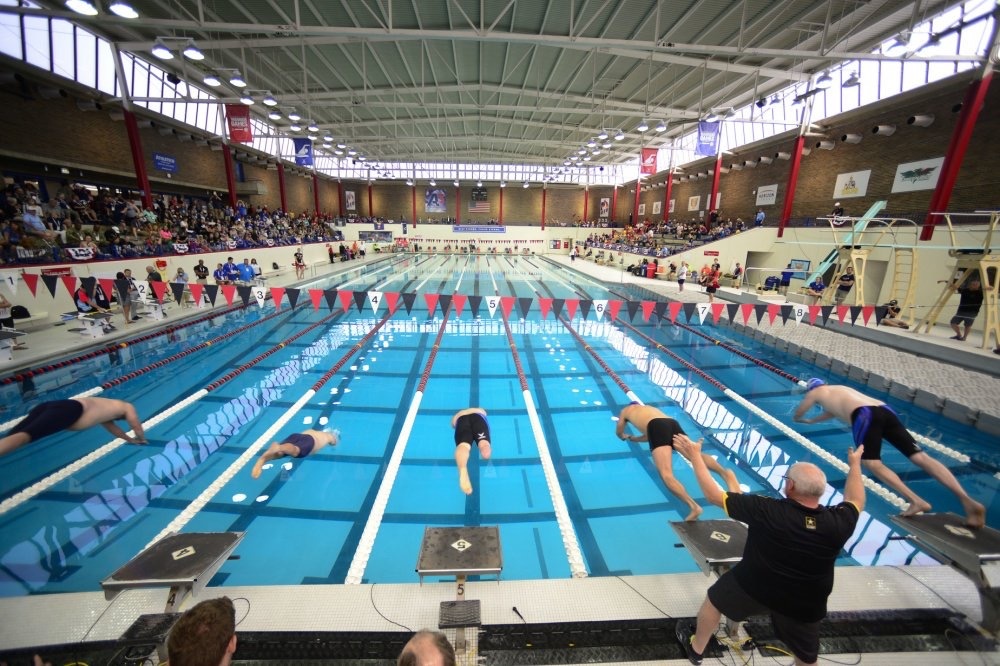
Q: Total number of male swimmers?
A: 5